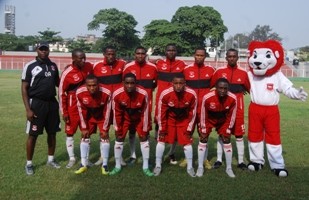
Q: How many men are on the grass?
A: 11